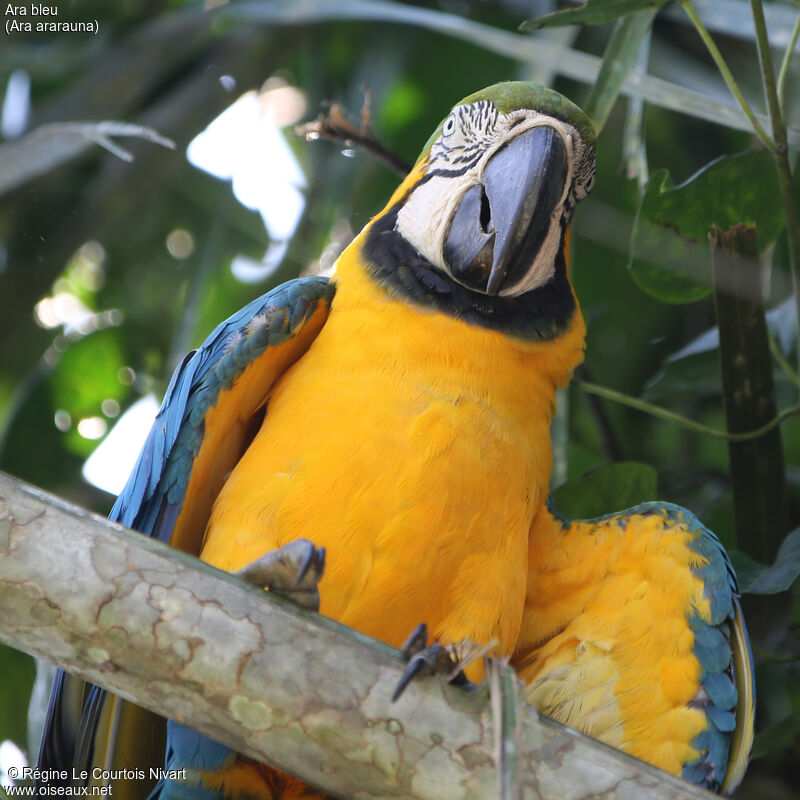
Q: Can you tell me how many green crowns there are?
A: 1